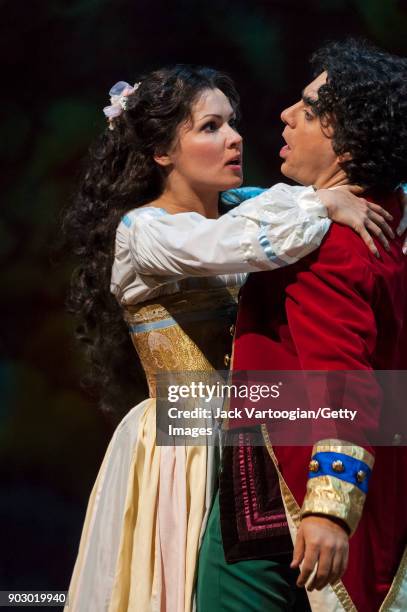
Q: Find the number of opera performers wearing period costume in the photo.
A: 2